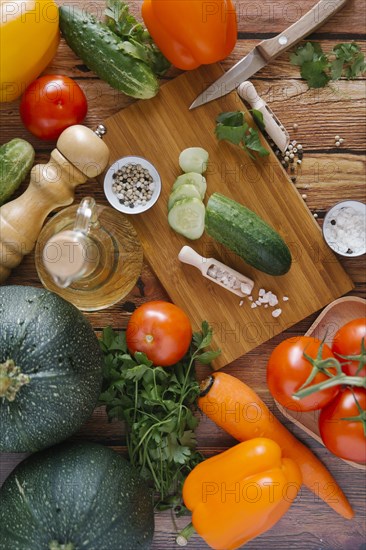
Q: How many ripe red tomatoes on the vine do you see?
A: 3